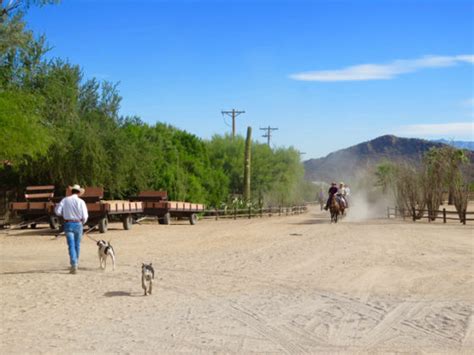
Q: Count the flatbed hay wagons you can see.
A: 3